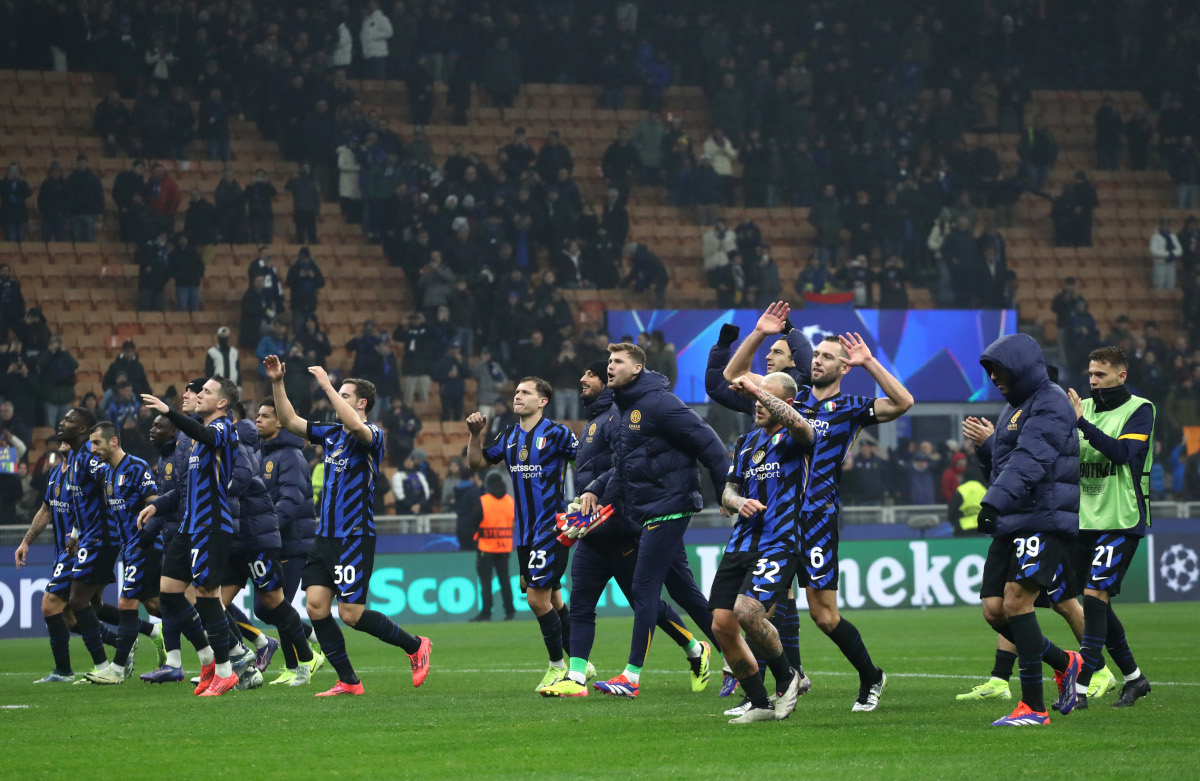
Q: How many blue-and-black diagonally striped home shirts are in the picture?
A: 8